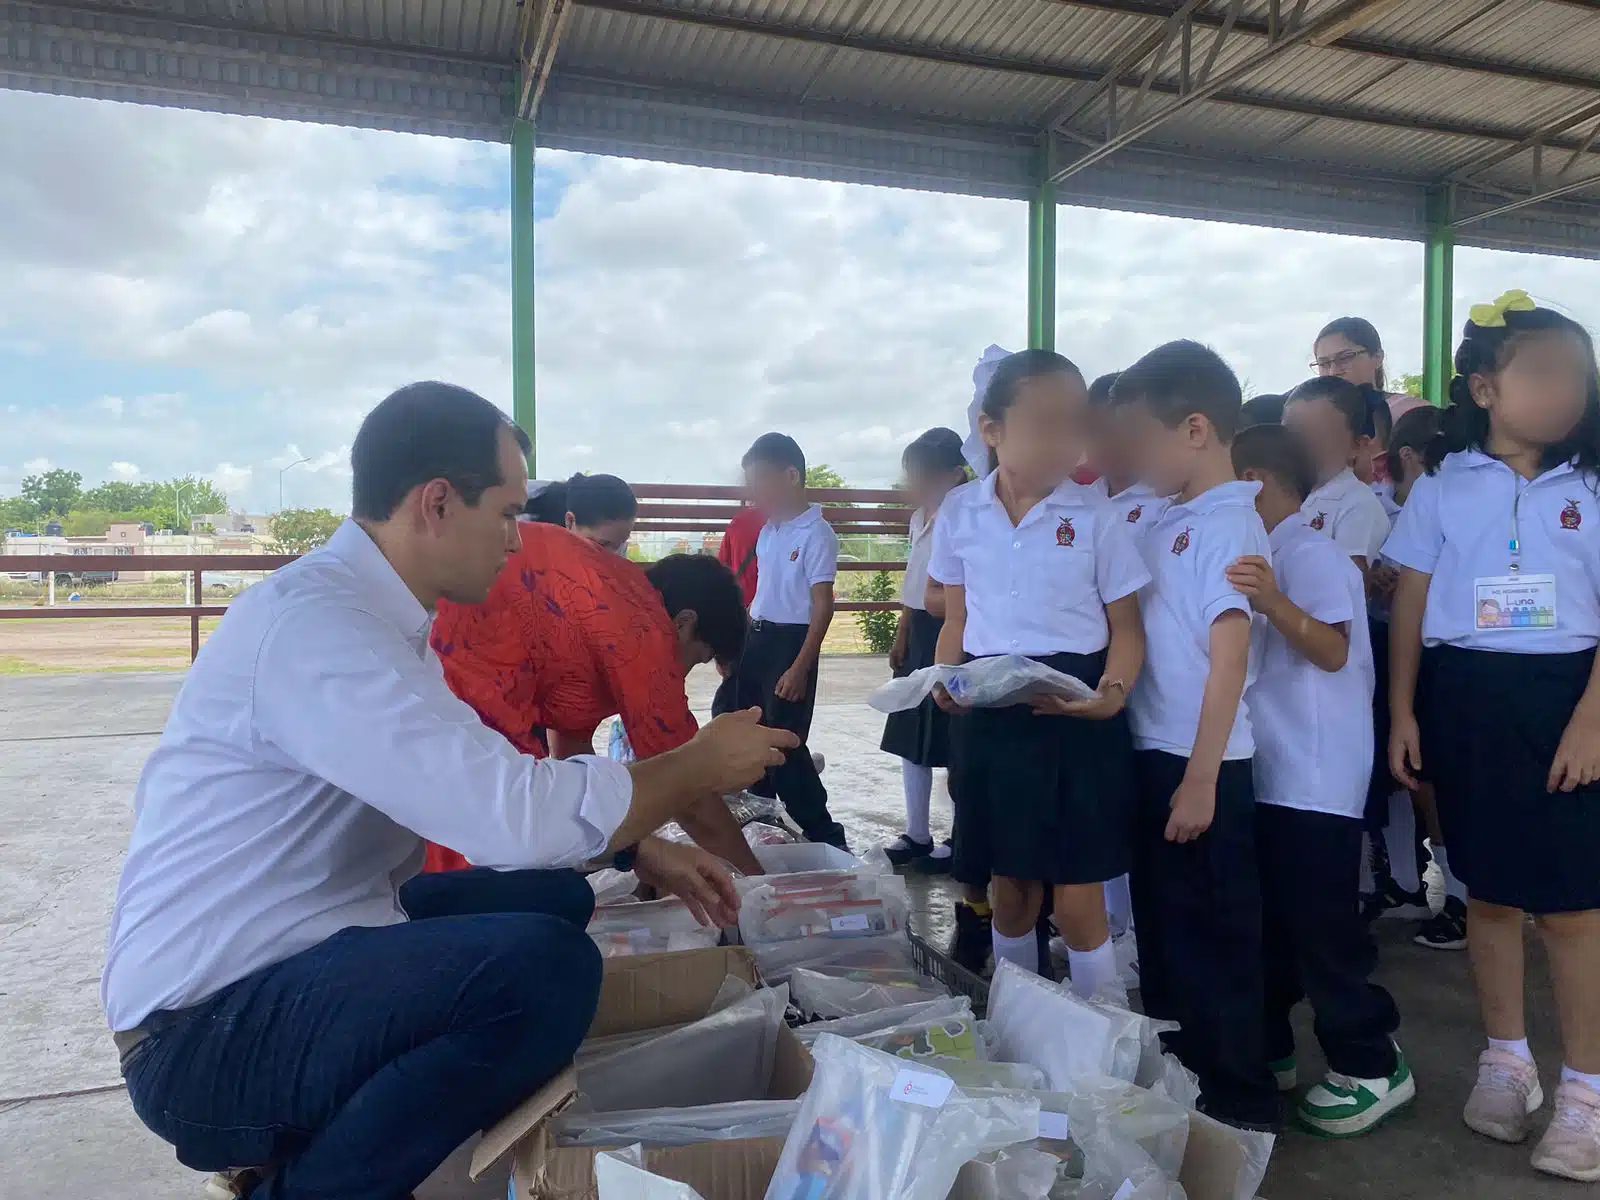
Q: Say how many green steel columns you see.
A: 3